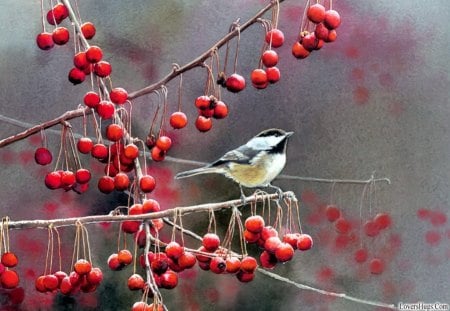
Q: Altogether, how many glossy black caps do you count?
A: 1